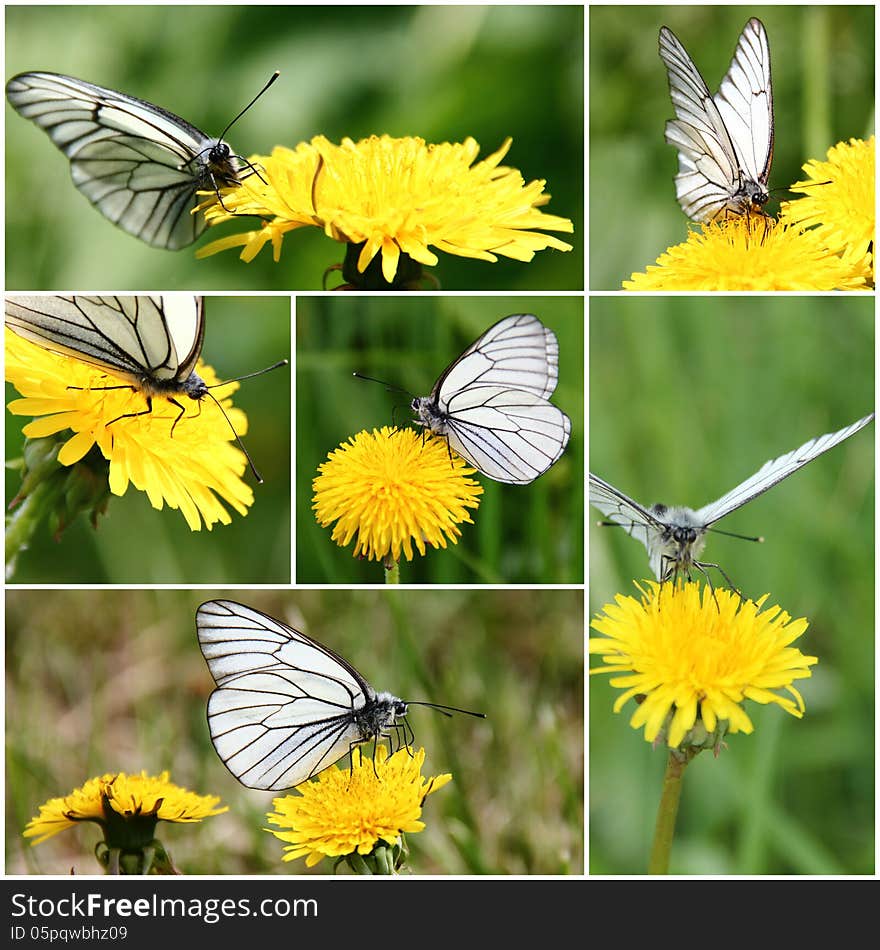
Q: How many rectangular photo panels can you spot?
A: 6